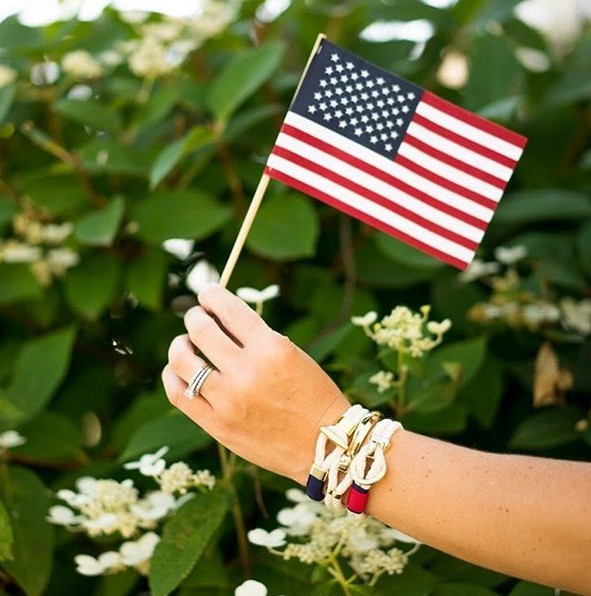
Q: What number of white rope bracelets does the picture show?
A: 3